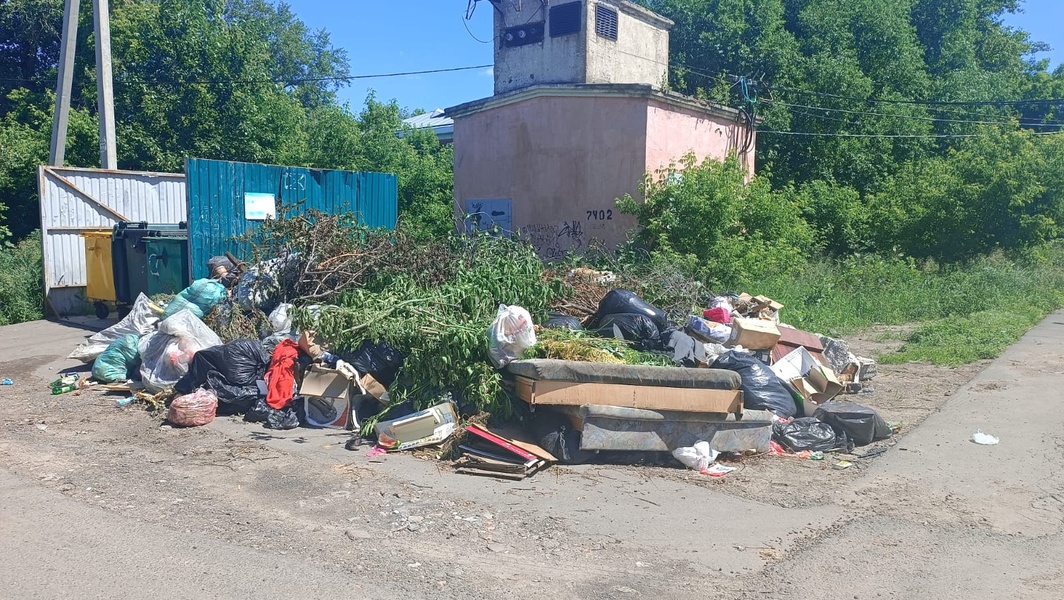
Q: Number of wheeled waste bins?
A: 3